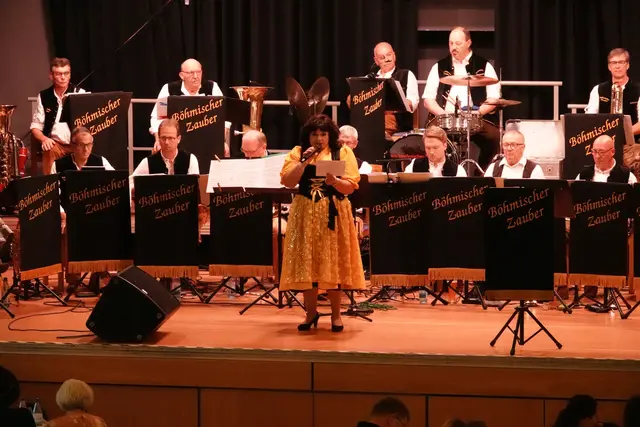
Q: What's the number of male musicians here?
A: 12